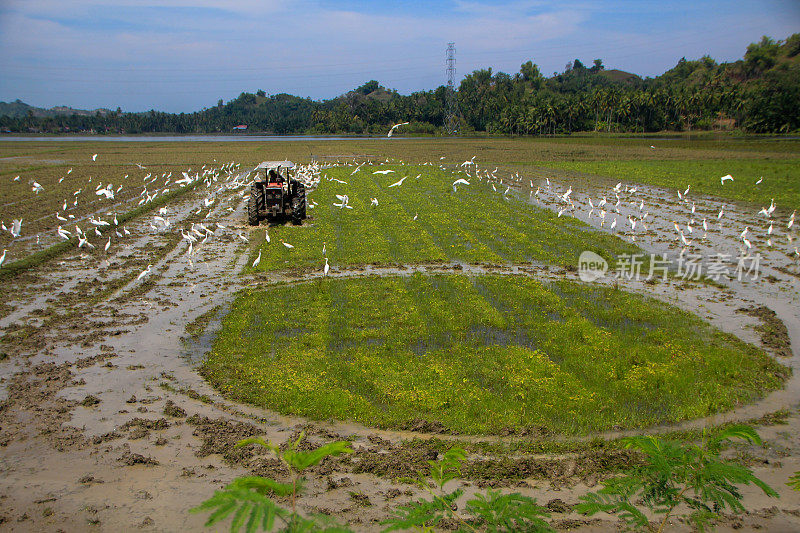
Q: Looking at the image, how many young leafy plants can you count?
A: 3